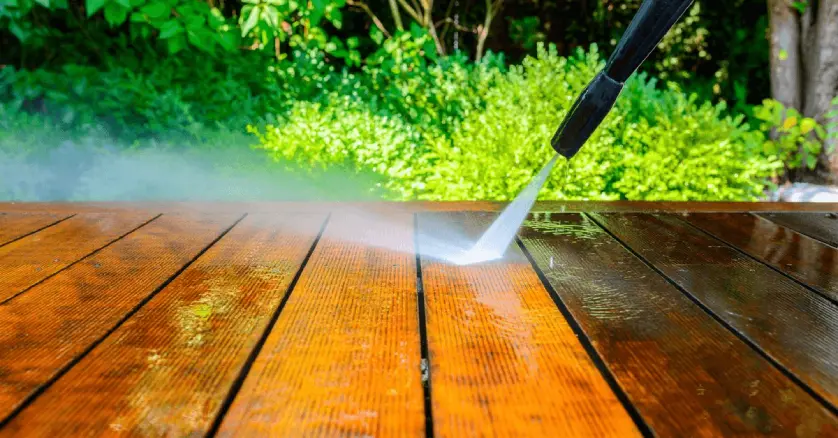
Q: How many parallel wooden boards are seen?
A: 10